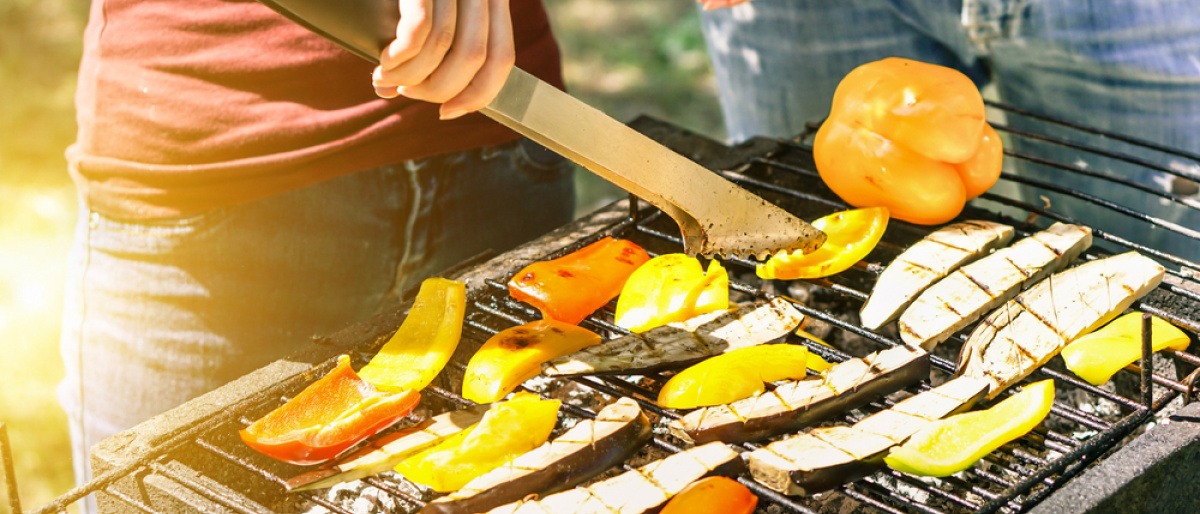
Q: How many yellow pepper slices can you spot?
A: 8